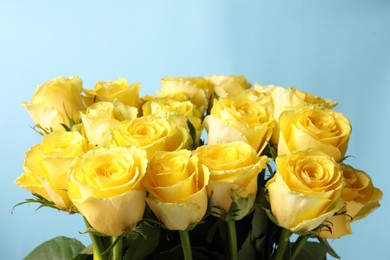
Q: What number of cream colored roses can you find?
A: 0